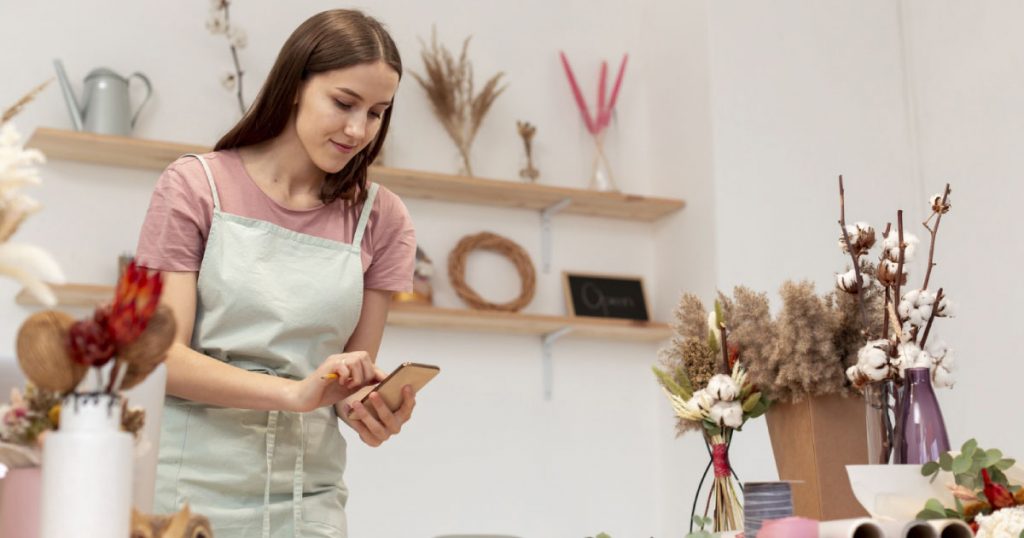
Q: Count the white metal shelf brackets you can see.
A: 2